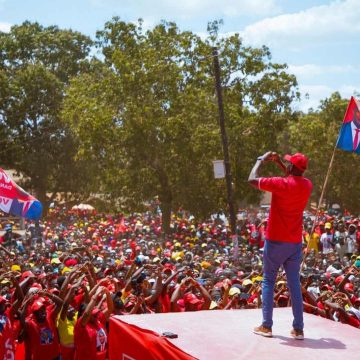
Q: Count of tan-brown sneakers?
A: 2